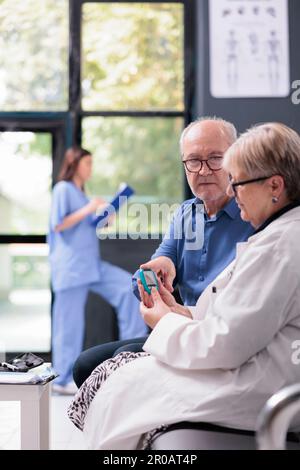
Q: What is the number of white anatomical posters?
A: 1